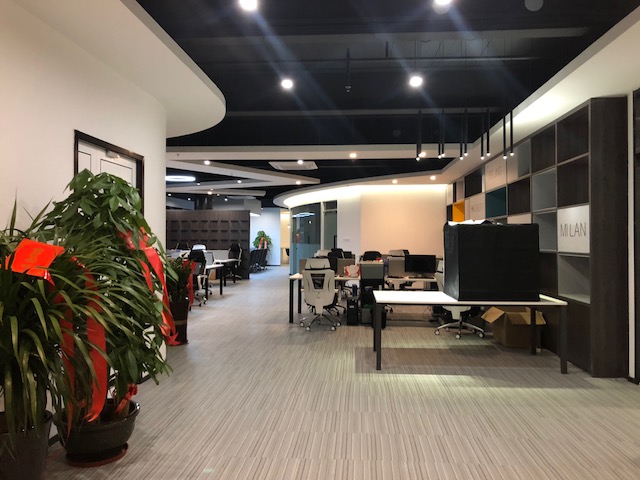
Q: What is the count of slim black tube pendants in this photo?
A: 10